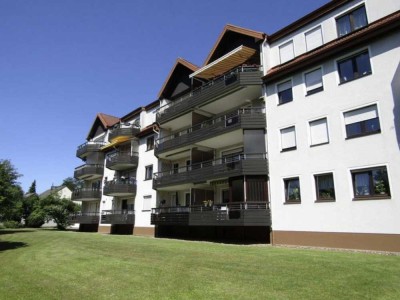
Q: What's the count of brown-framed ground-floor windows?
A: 3